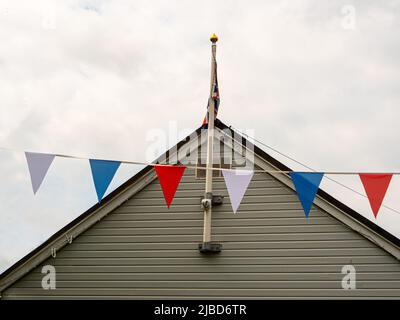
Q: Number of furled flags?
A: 1